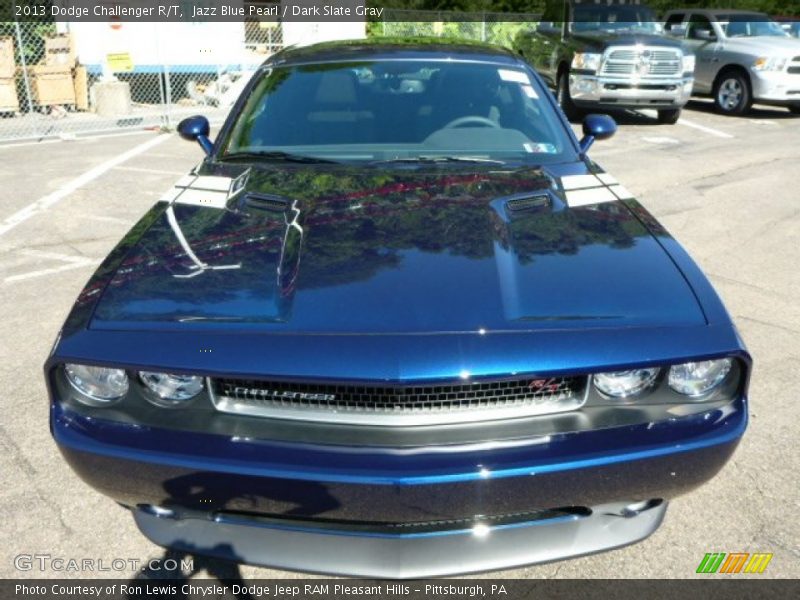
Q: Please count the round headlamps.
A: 4